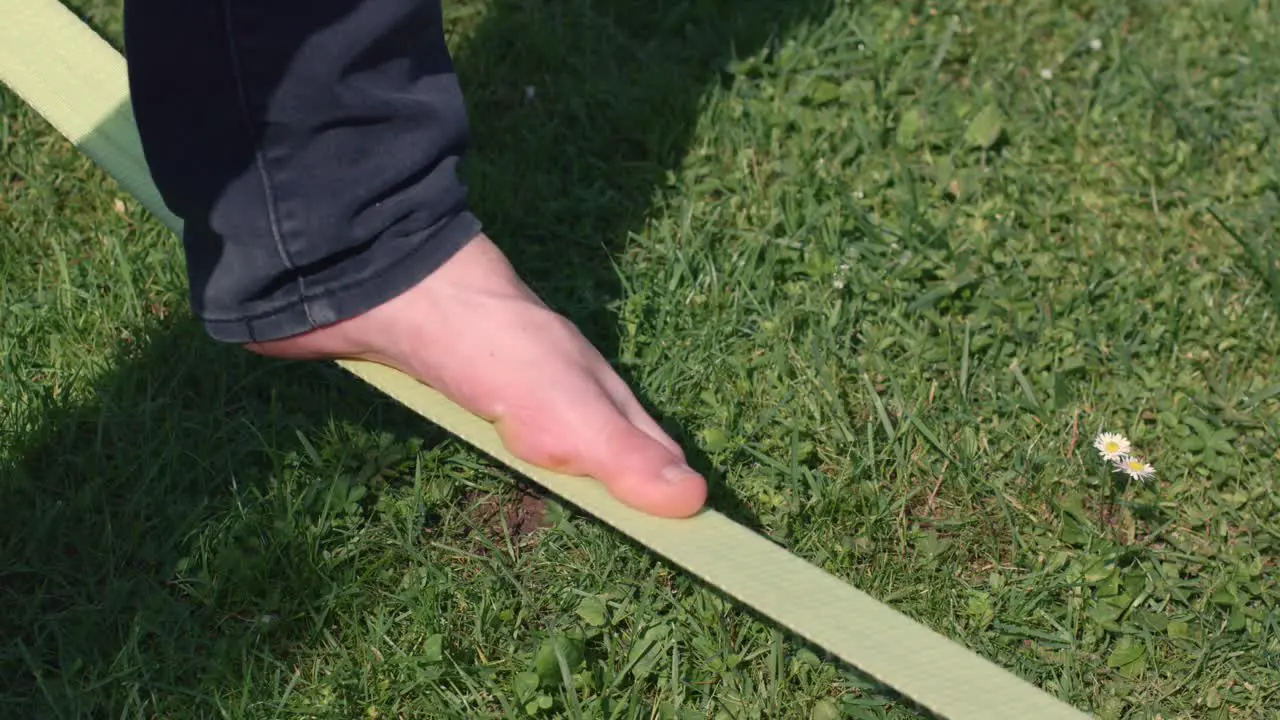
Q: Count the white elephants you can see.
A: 0